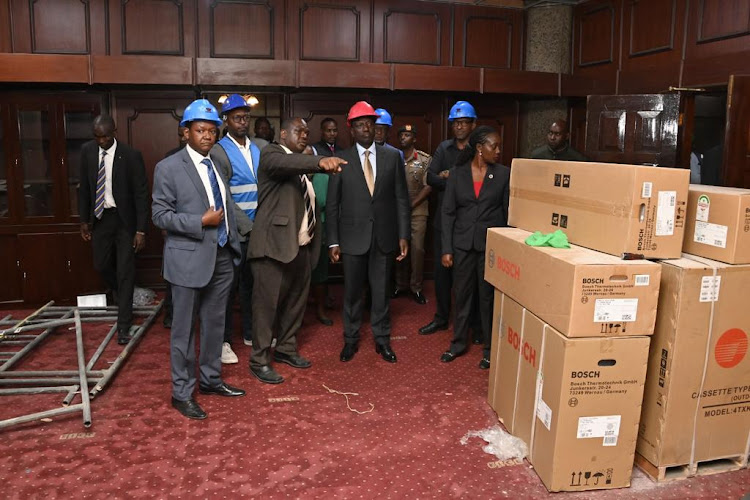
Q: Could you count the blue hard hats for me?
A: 4